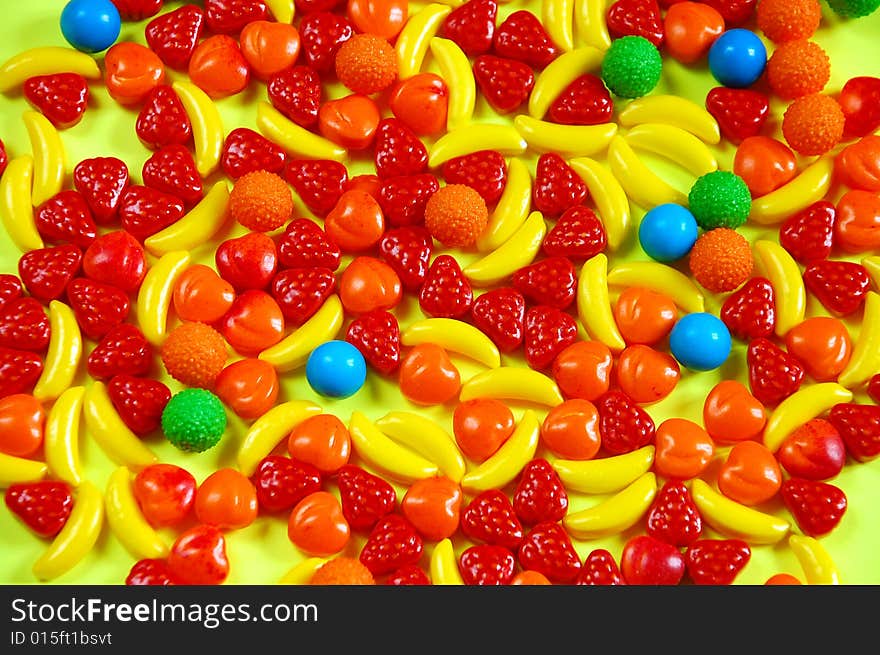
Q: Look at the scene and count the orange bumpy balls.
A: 9